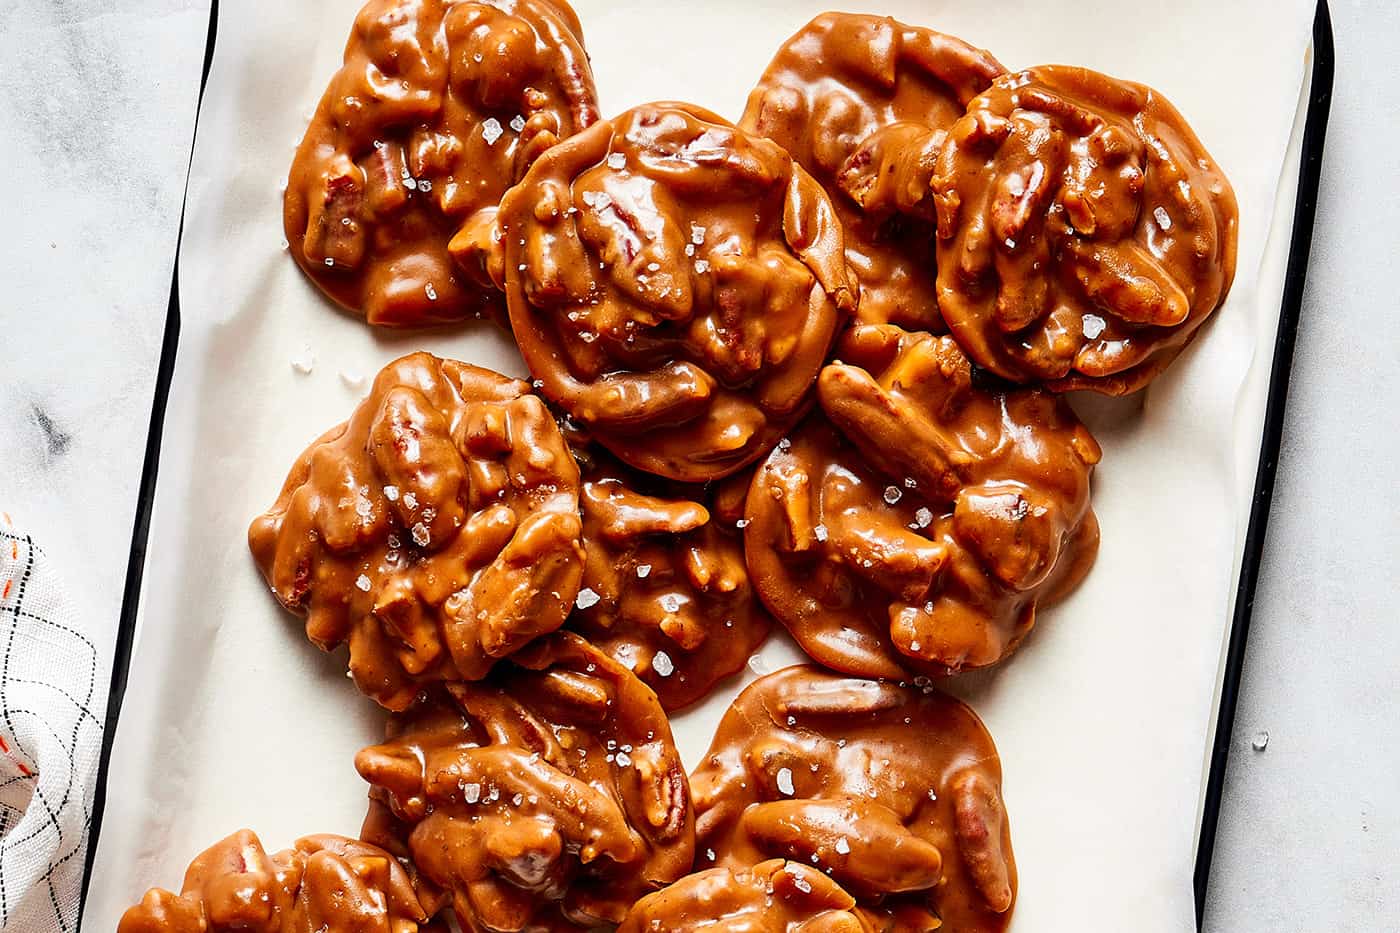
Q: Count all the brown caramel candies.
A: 11